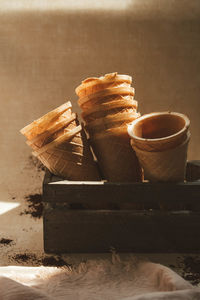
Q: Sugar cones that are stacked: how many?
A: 10